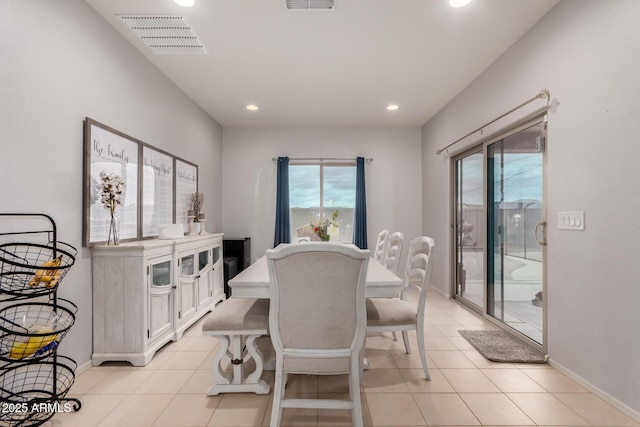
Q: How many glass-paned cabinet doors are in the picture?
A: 4